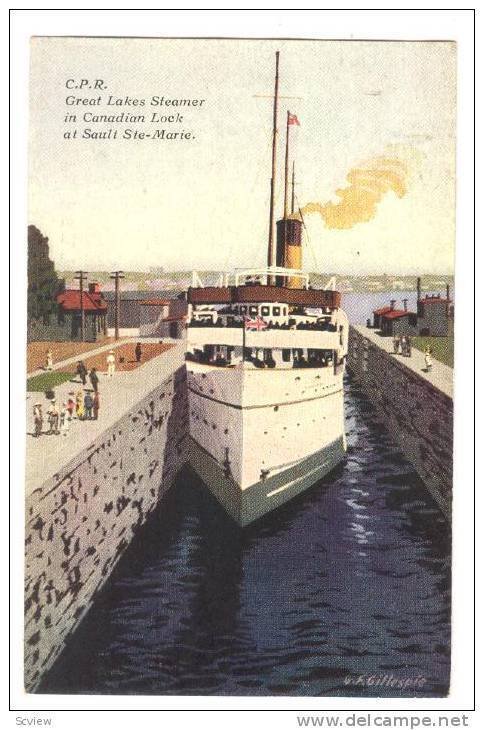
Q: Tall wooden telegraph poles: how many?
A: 2